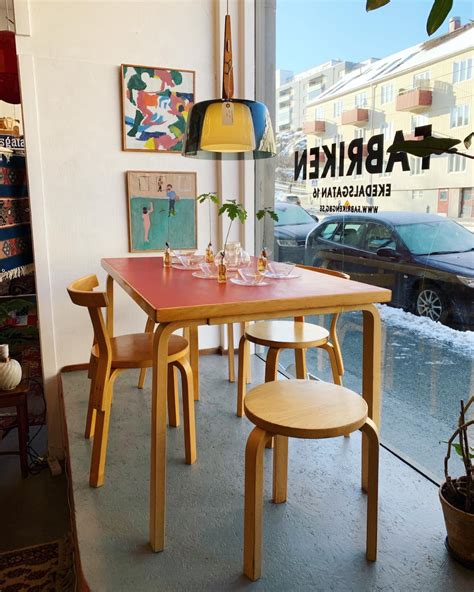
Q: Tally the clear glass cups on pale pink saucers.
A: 4